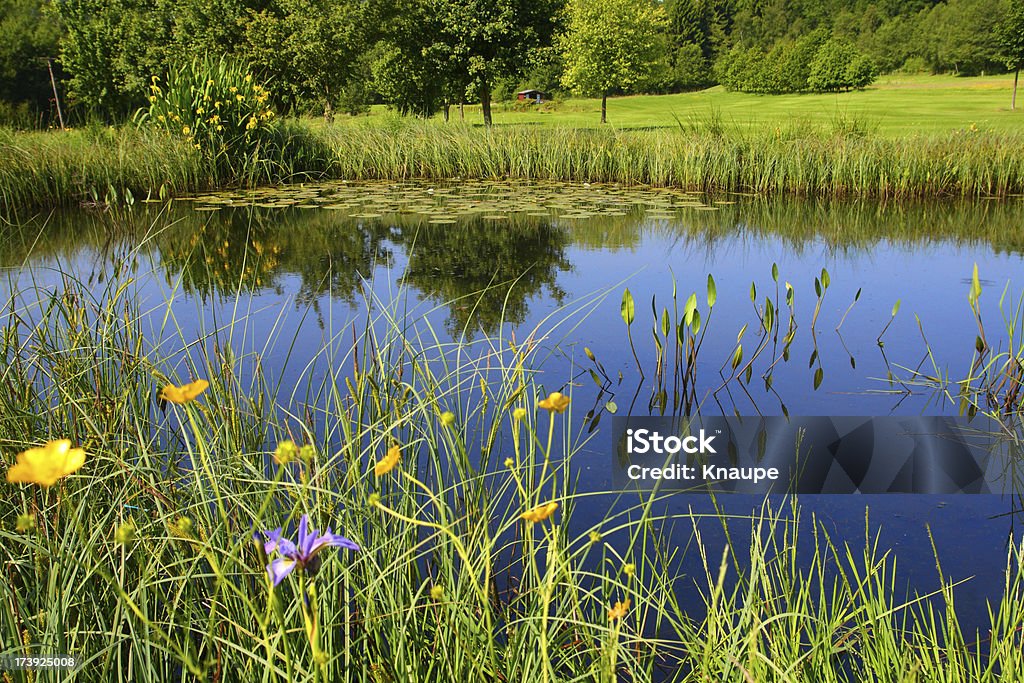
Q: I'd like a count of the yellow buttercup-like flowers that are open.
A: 6